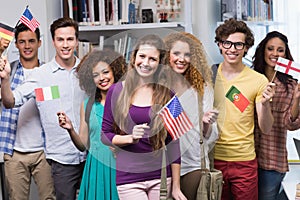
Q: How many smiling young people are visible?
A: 7